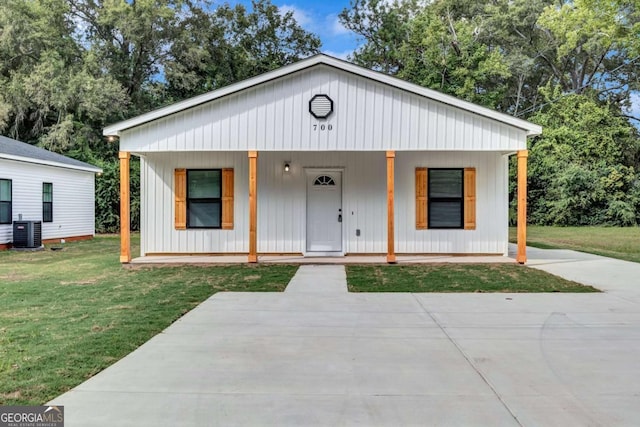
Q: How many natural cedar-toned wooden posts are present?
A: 4